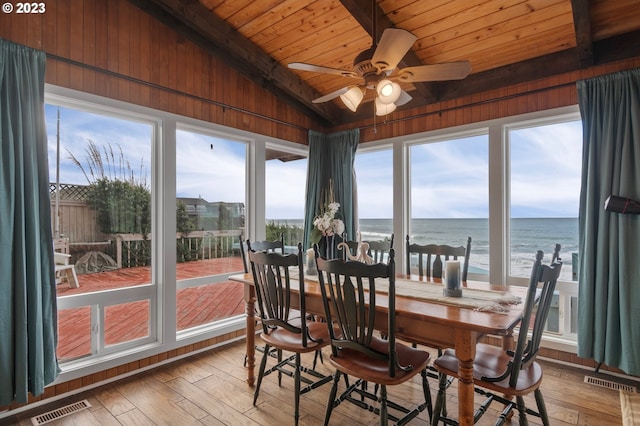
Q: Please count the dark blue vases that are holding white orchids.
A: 1